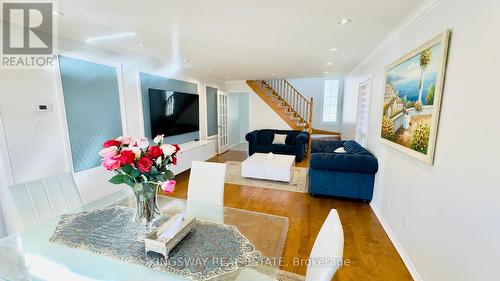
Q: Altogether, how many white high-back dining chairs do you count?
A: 3